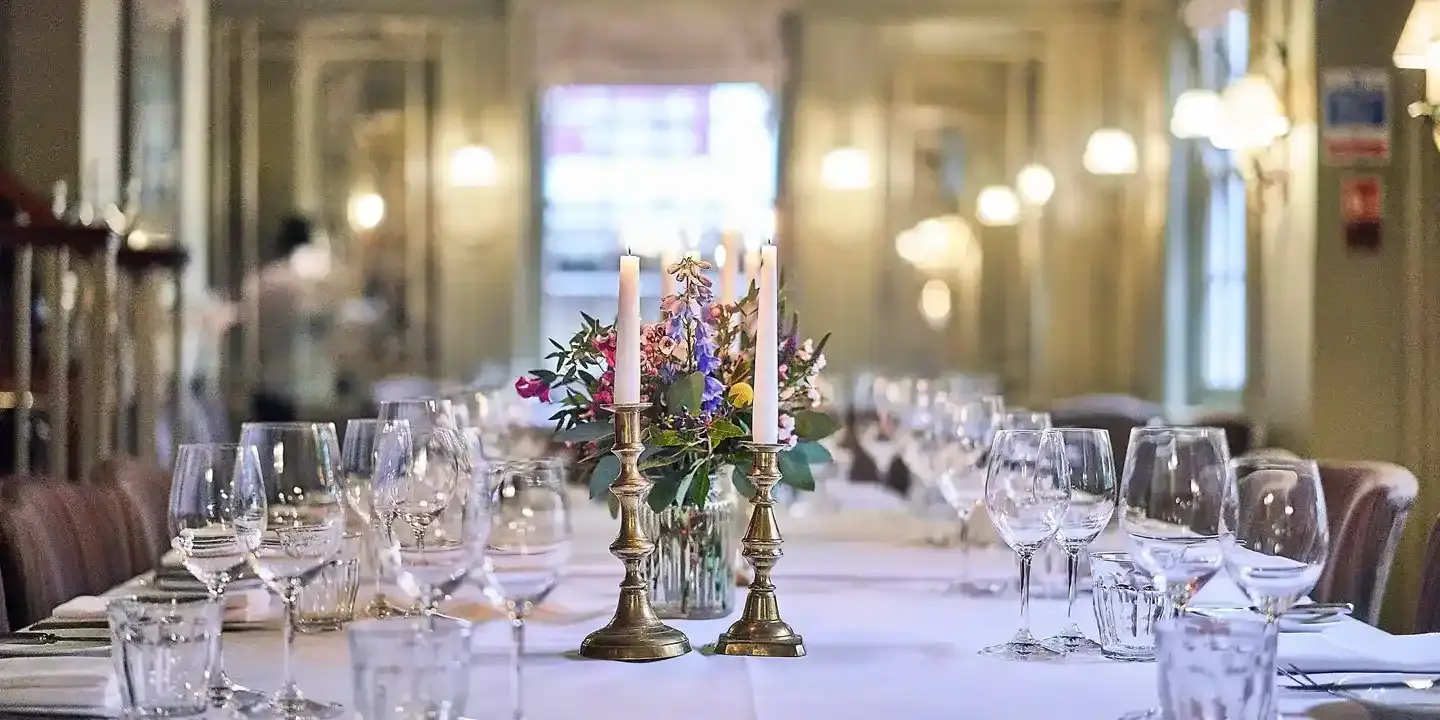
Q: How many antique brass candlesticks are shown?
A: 2